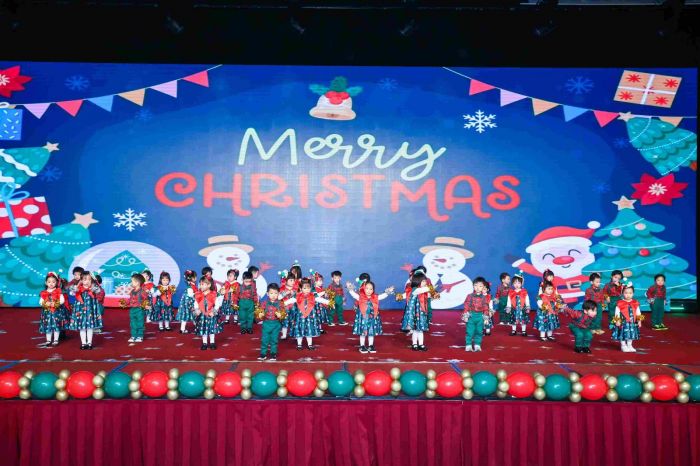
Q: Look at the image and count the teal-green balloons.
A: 10